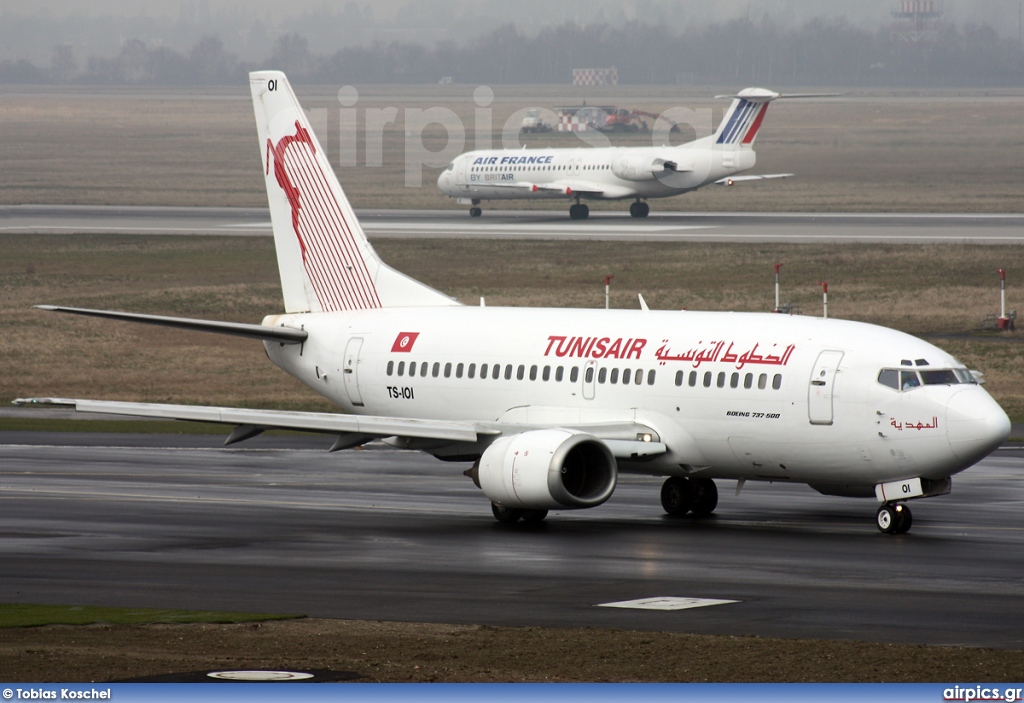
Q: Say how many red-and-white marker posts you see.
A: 4